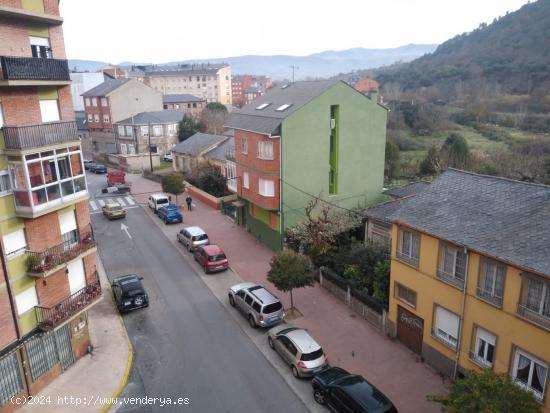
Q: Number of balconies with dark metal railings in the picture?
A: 4